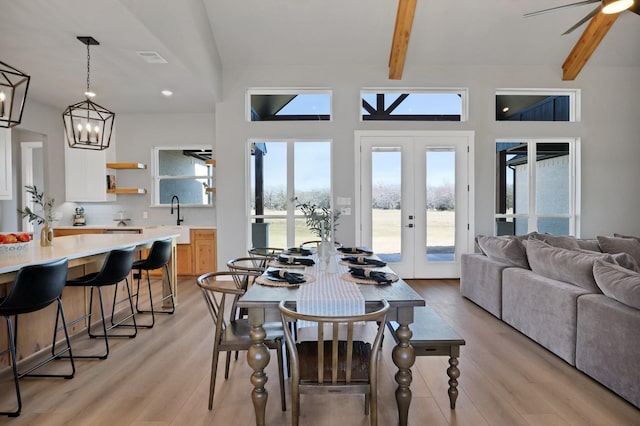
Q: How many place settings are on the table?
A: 6